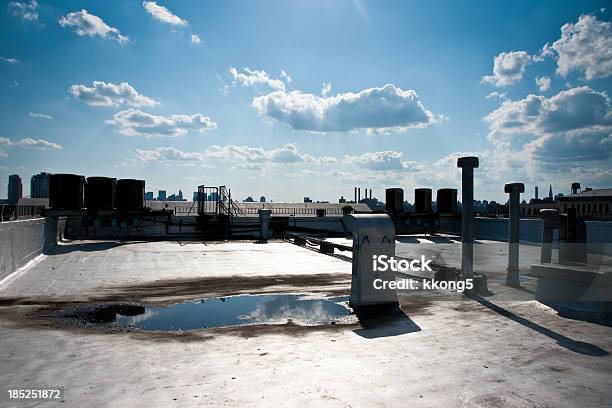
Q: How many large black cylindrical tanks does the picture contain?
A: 6